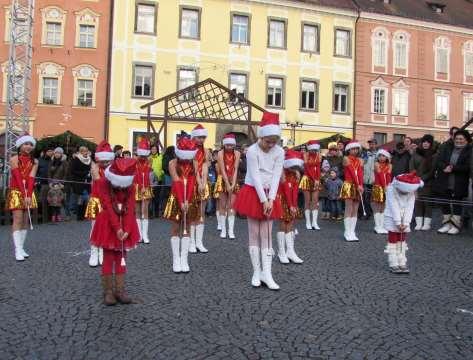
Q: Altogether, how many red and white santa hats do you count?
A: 13